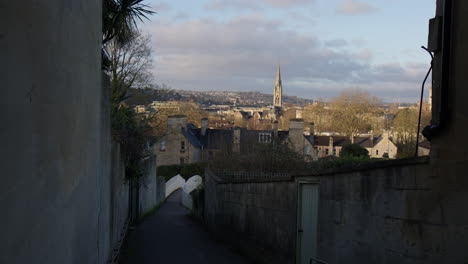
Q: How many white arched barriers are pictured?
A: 2